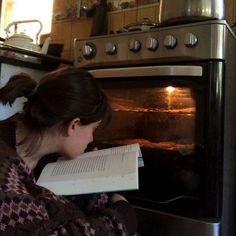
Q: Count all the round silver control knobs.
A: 6